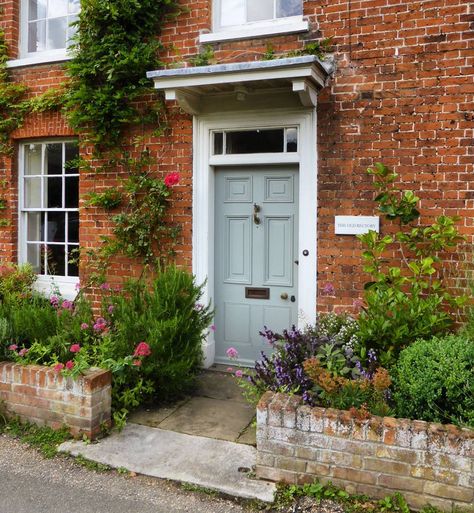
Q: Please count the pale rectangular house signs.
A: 1